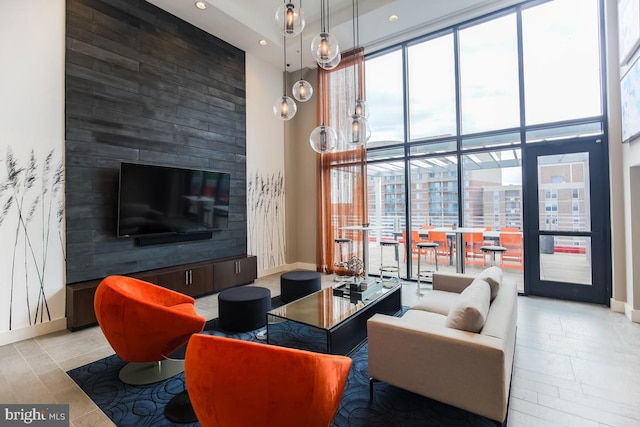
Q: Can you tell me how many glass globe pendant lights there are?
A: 8